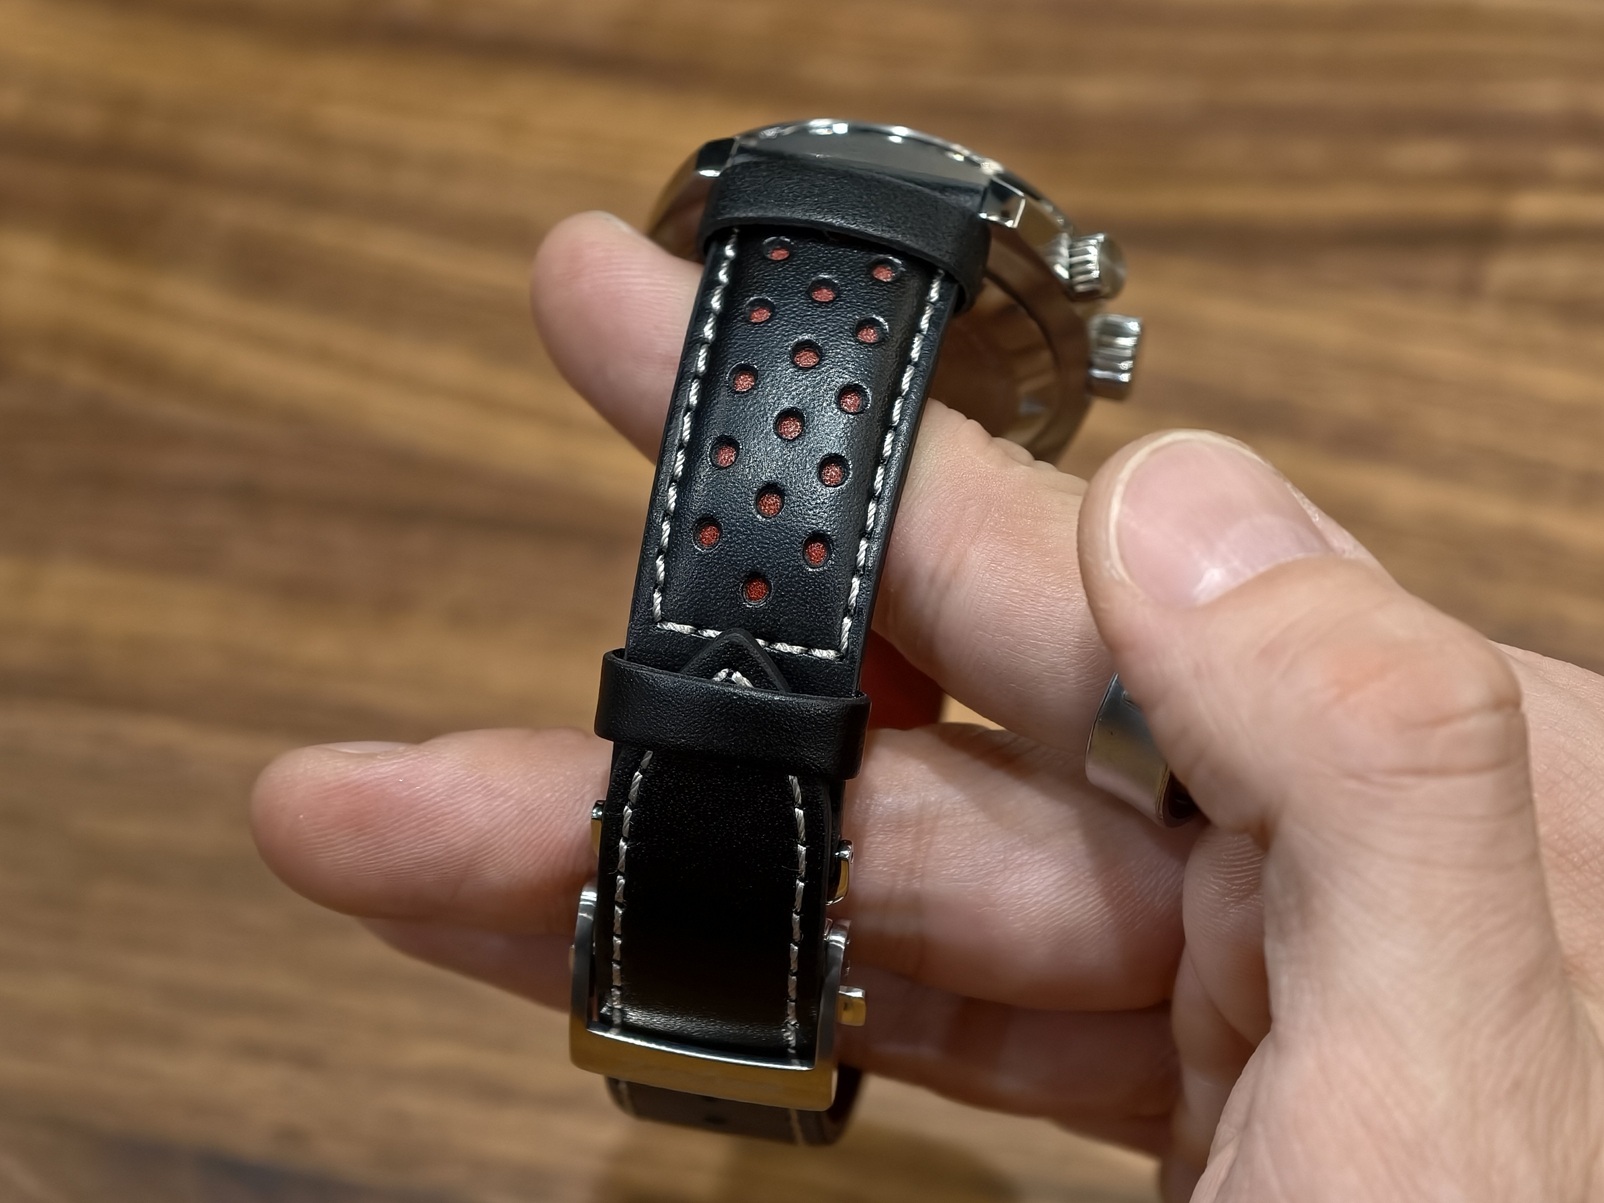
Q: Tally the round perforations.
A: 15